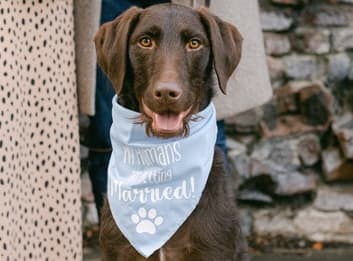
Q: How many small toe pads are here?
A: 4